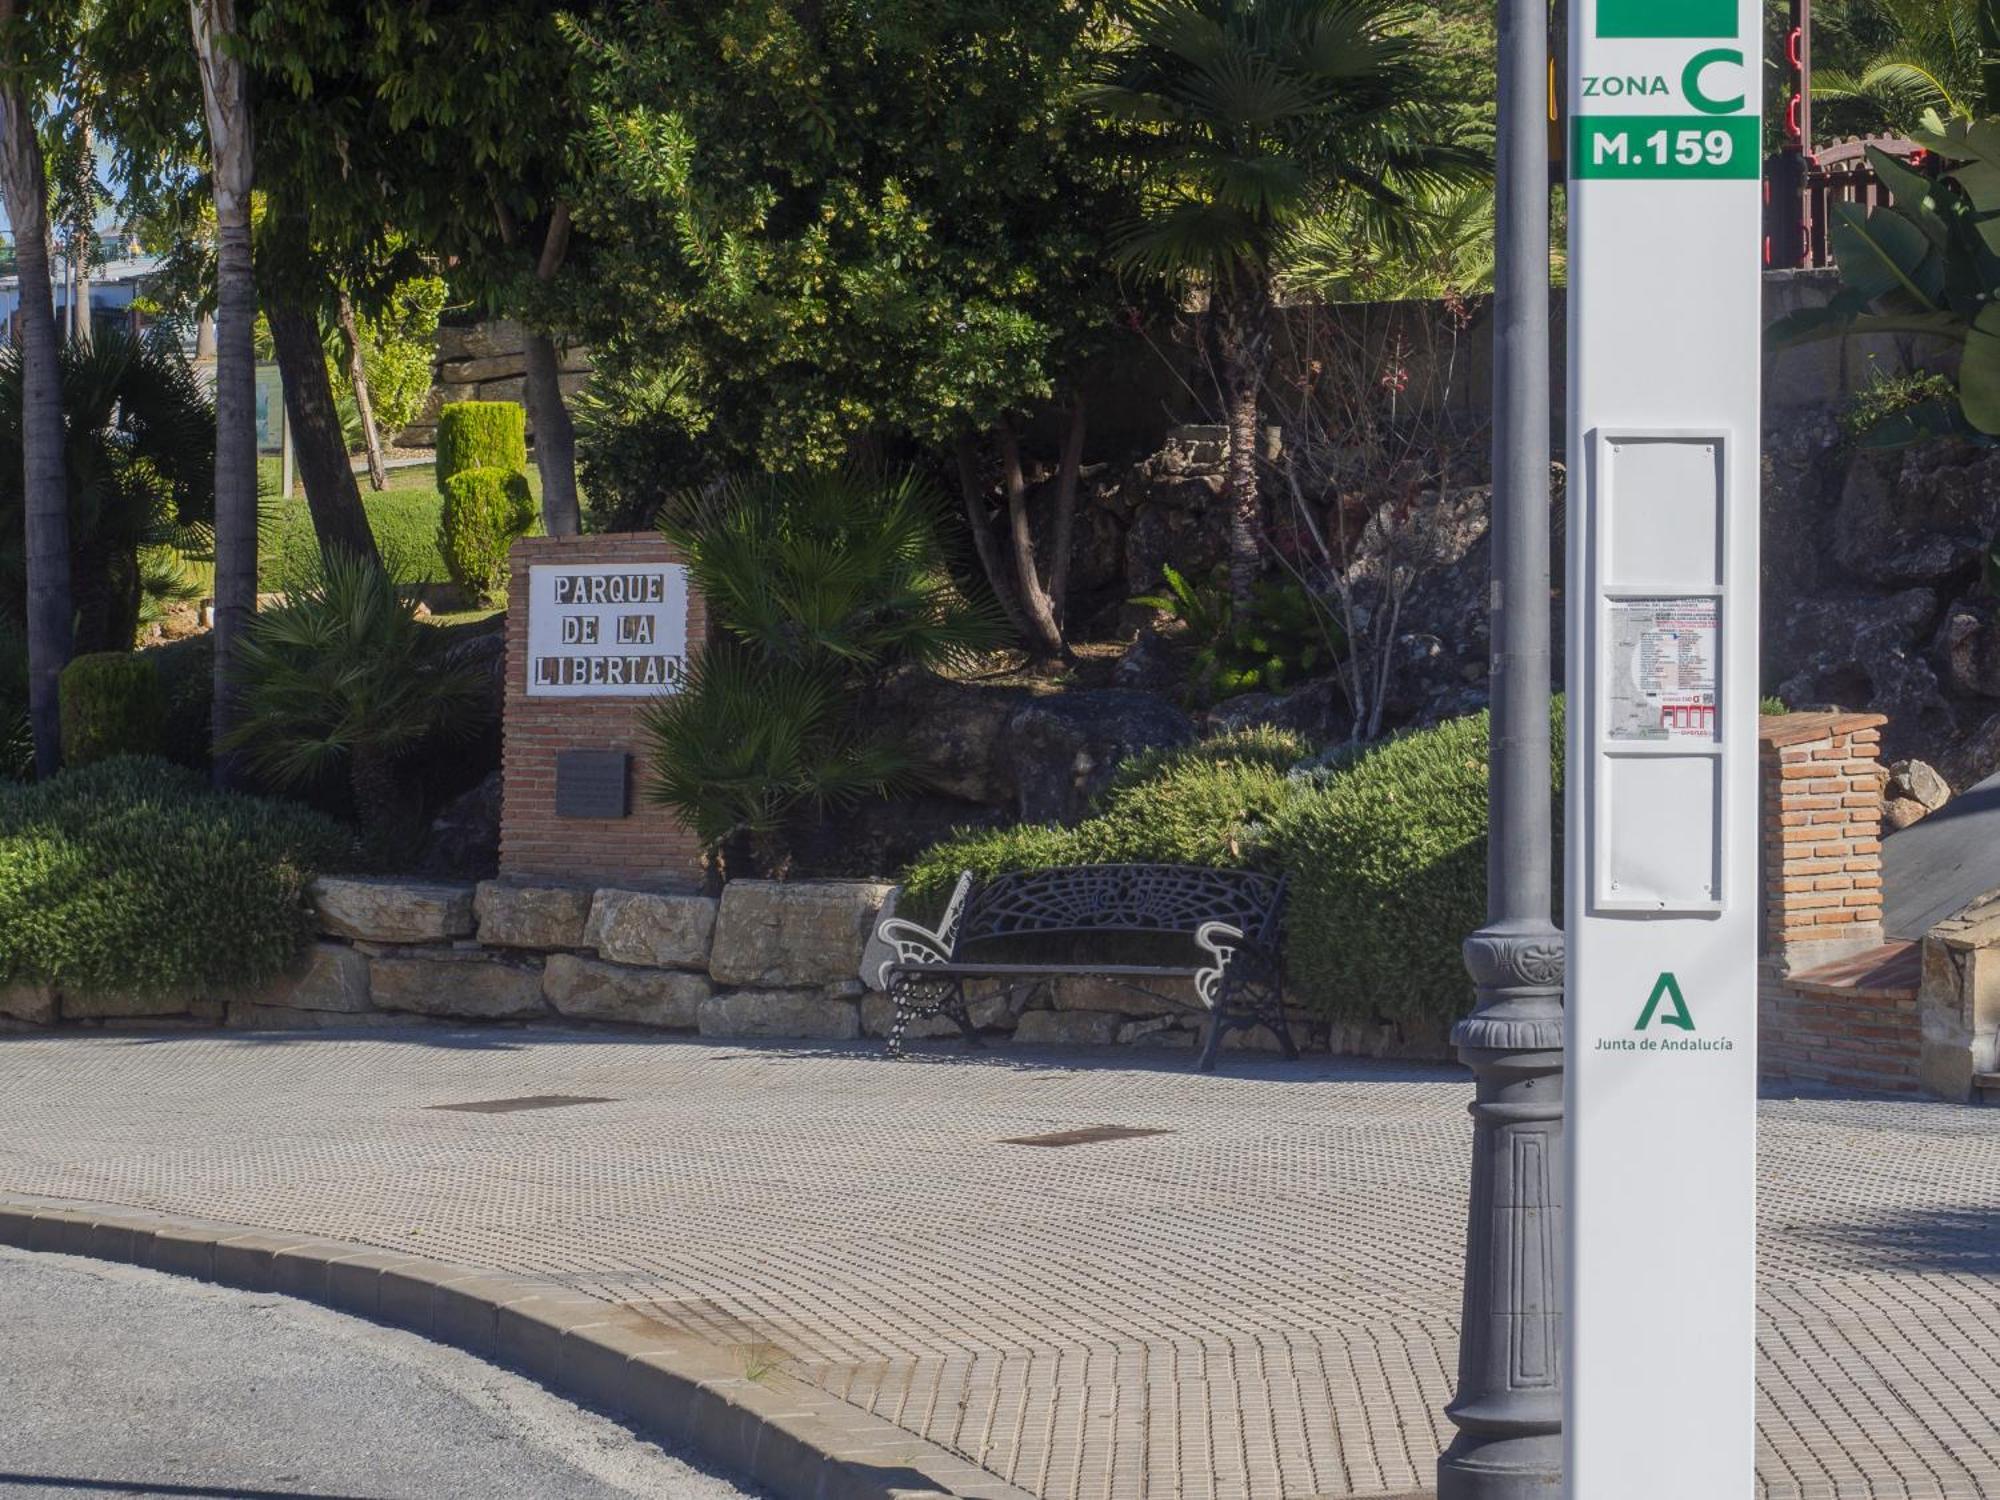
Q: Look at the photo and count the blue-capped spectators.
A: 0